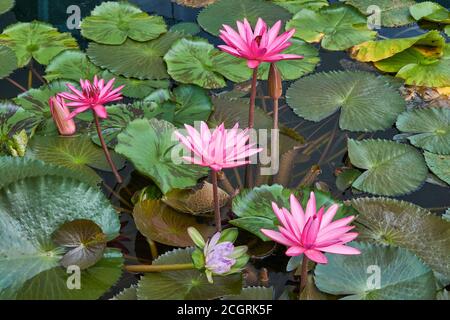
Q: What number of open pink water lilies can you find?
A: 4